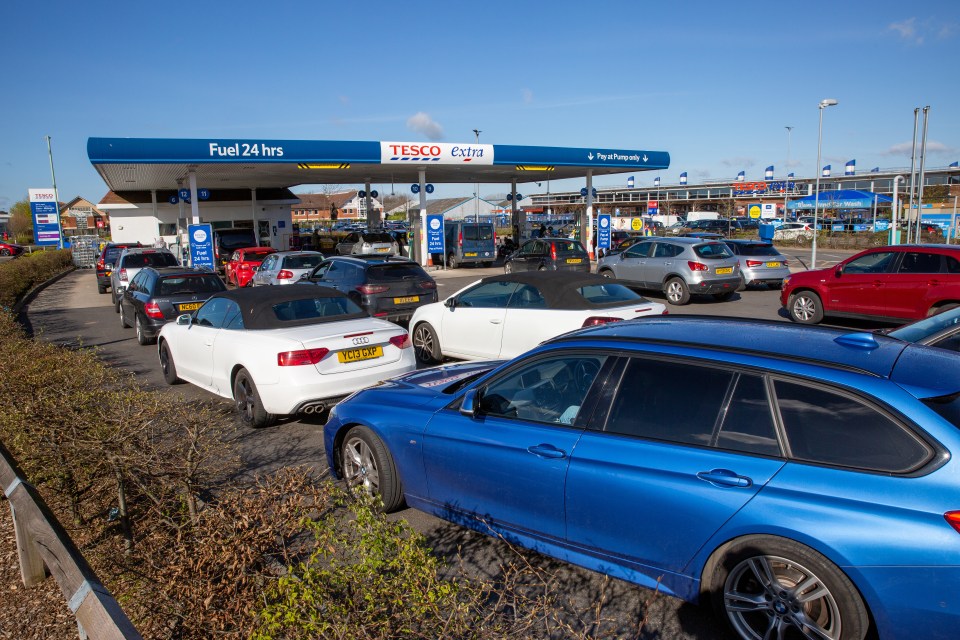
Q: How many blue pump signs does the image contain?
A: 3